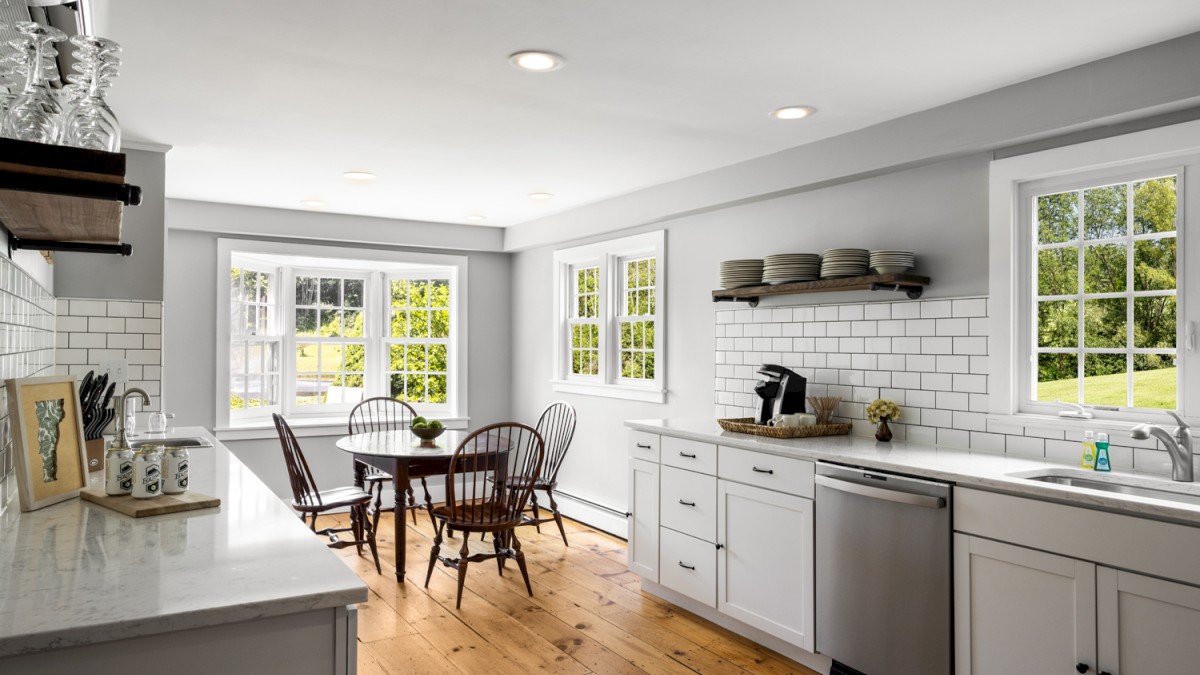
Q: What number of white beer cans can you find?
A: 4